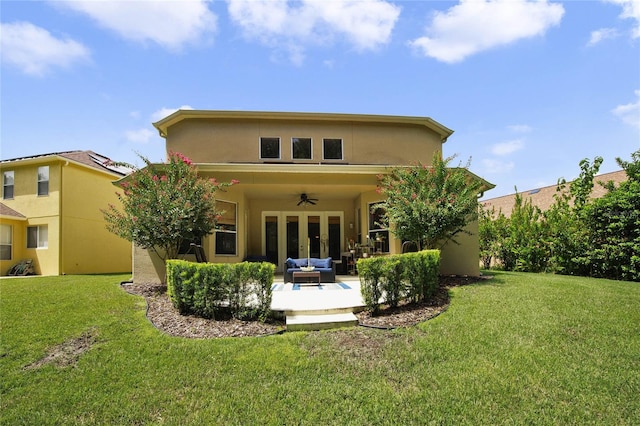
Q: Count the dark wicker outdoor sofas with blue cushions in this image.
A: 1